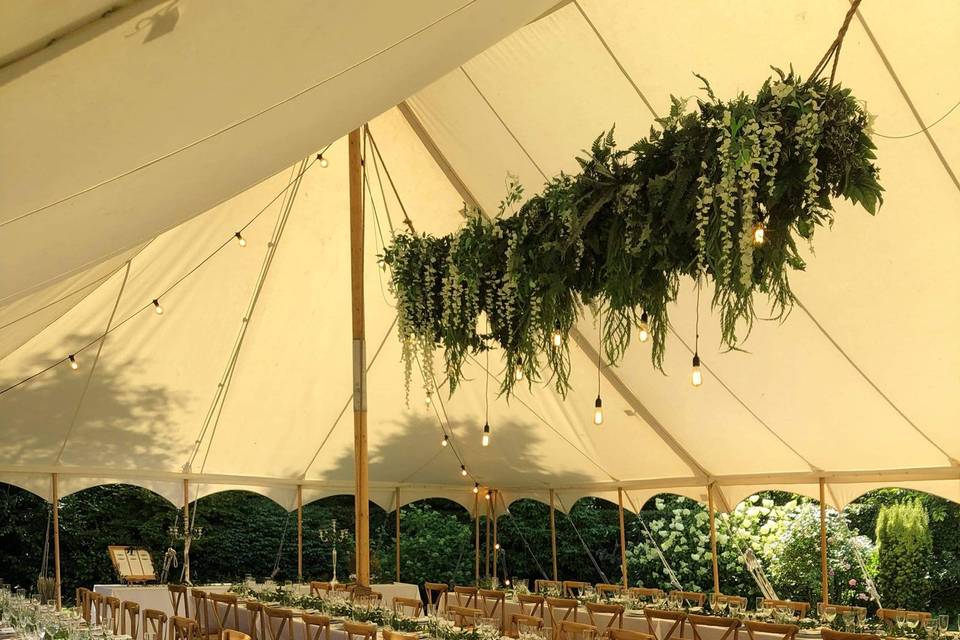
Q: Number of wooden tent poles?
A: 12